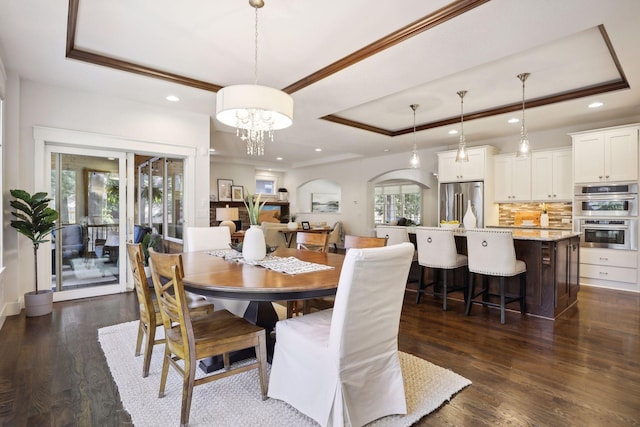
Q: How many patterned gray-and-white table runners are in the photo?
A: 1